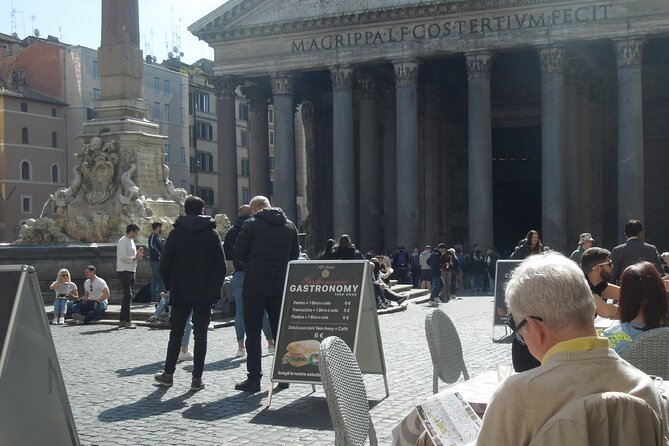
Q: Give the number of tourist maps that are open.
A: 1